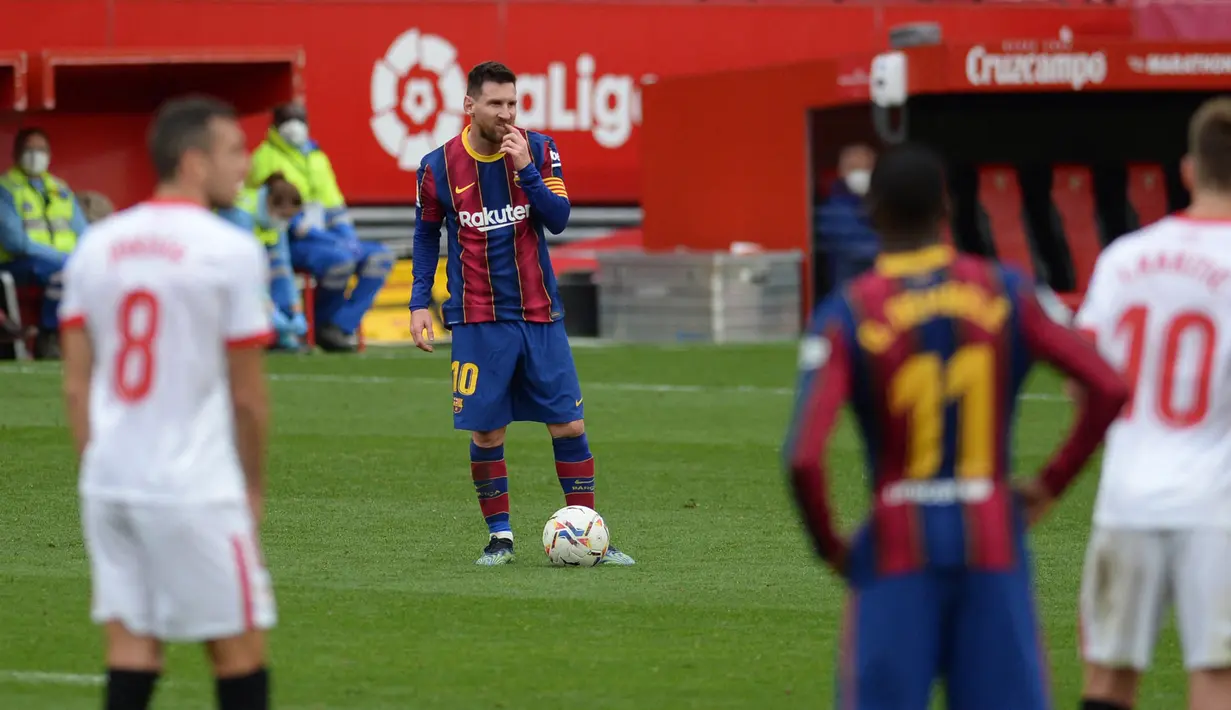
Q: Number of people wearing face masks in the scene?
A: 3